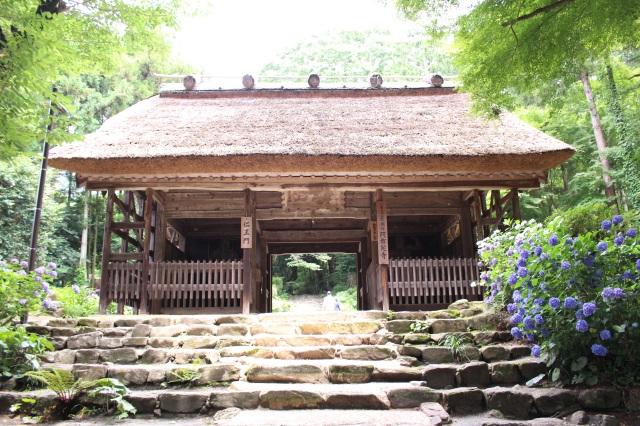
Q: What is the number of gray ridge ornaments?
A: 5